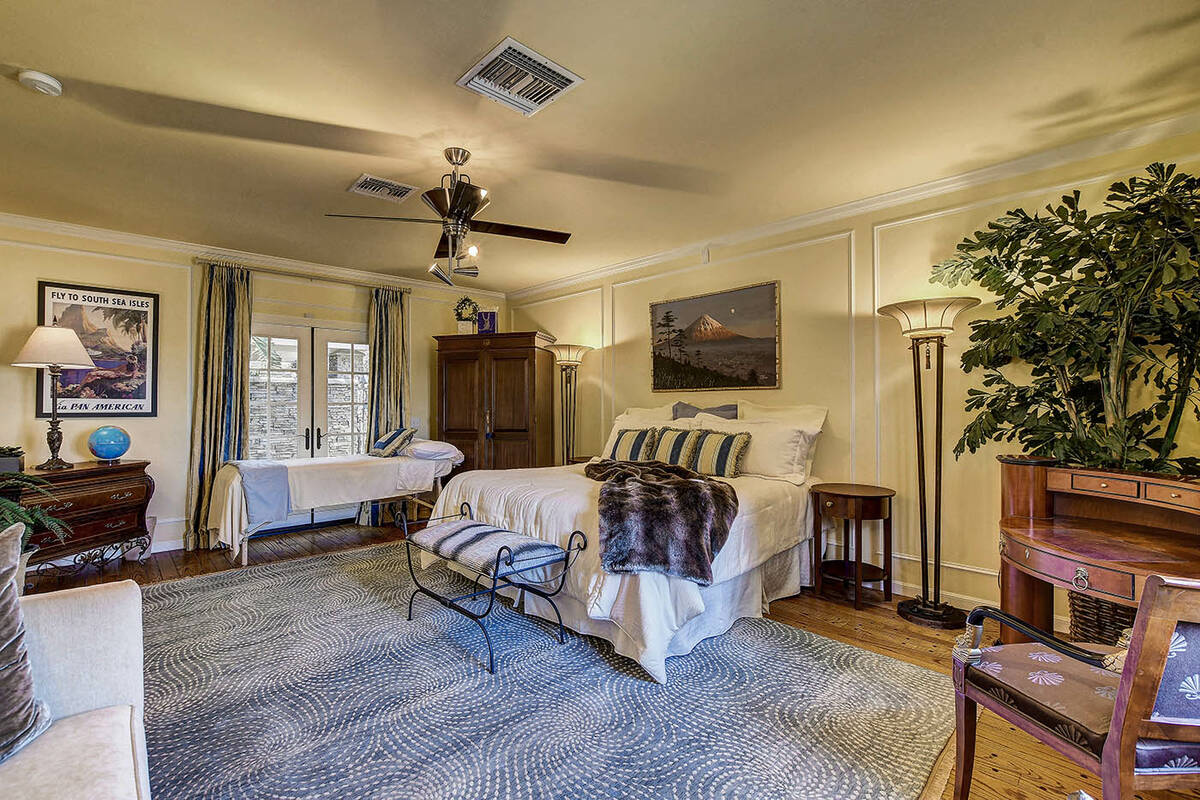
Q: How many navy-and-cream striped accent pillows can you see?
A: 4